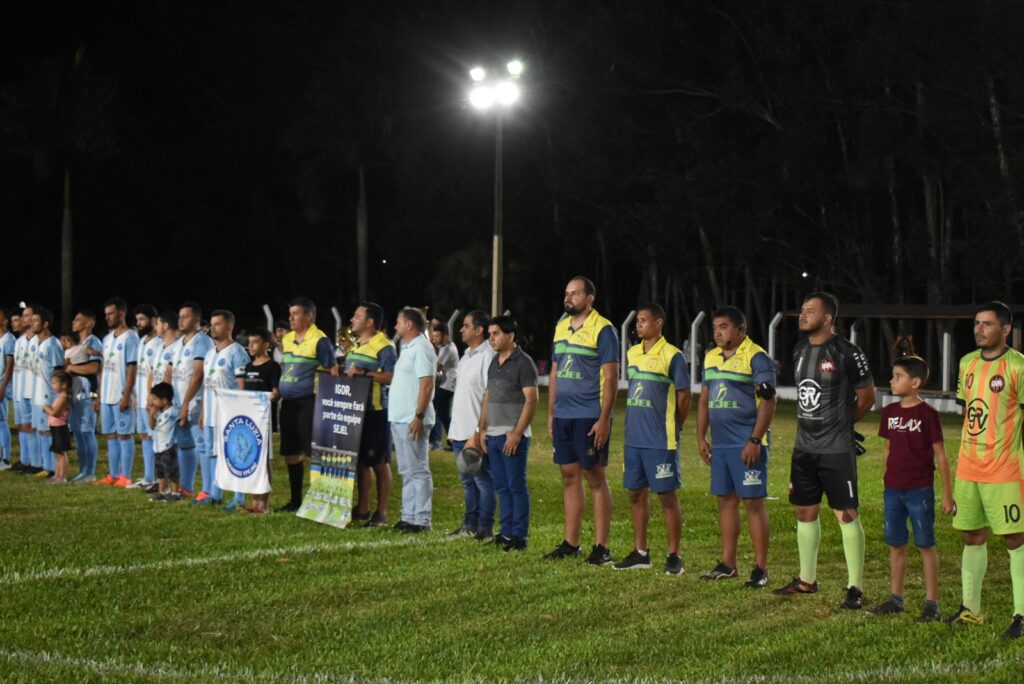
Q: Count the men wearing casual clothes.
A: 3